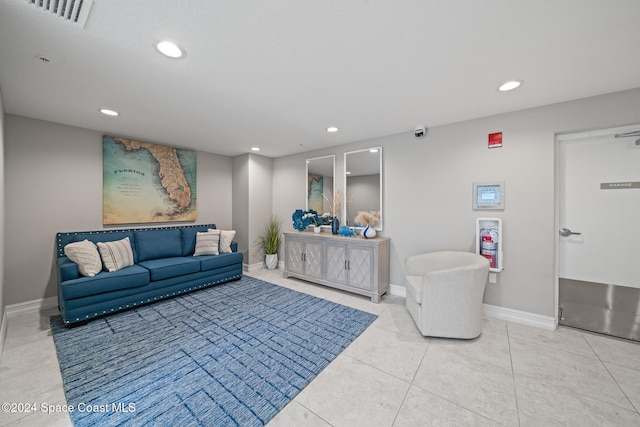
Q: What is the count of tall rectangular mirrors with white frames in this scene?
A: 2